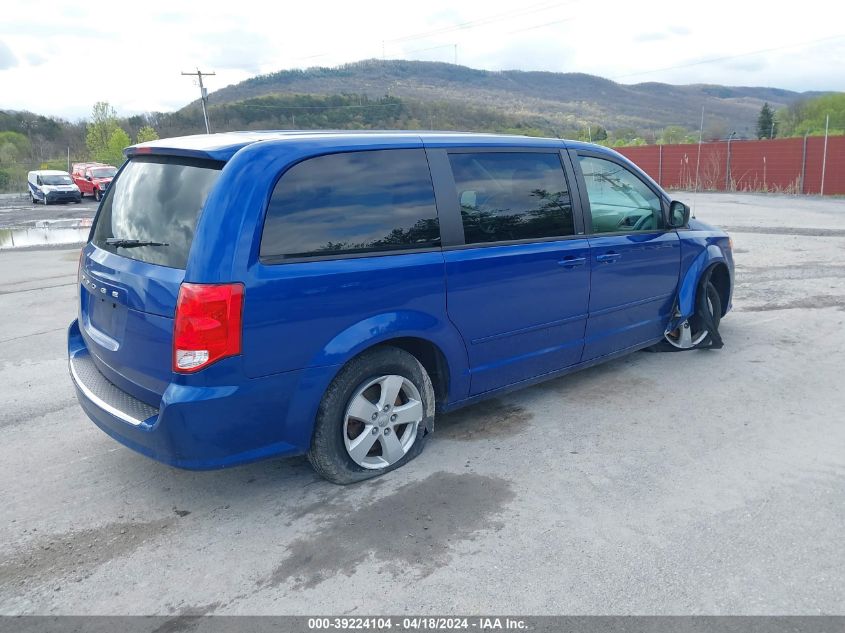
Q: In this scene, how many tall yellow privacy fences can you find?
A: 0